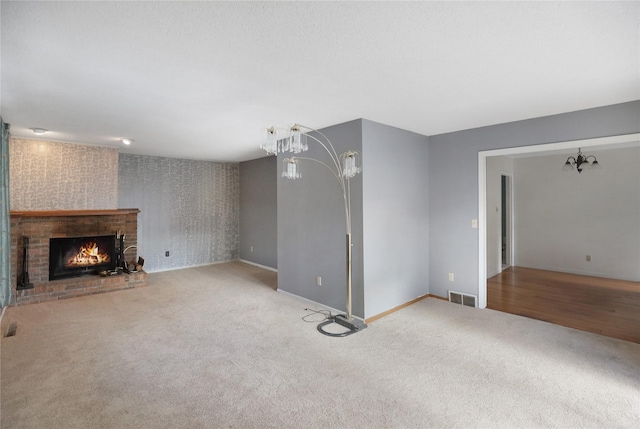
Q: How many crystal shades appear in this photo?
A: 4